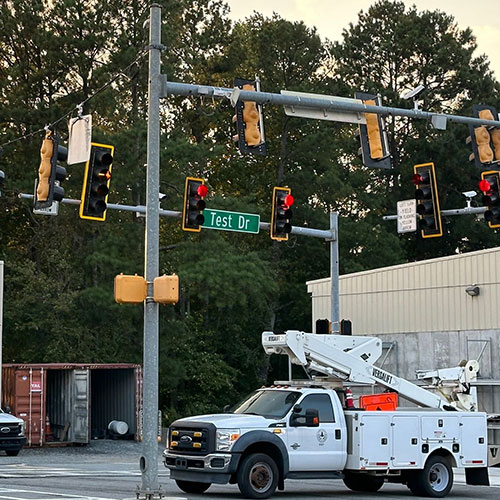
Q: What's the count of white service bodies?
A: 1